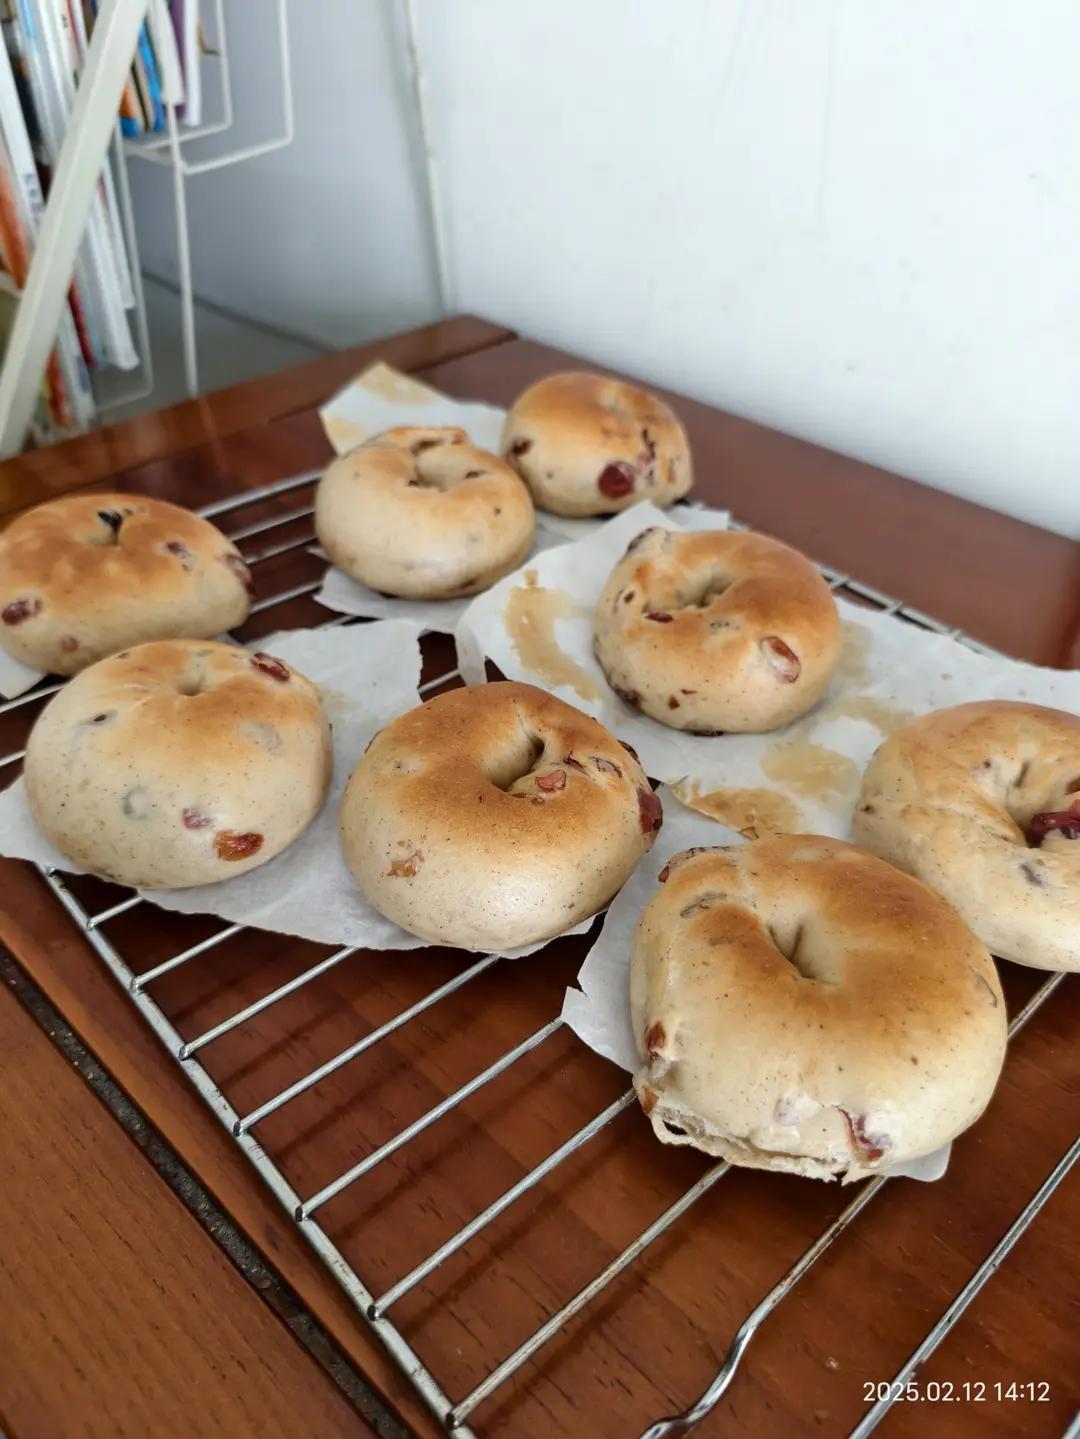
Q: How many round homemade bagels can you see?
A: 8